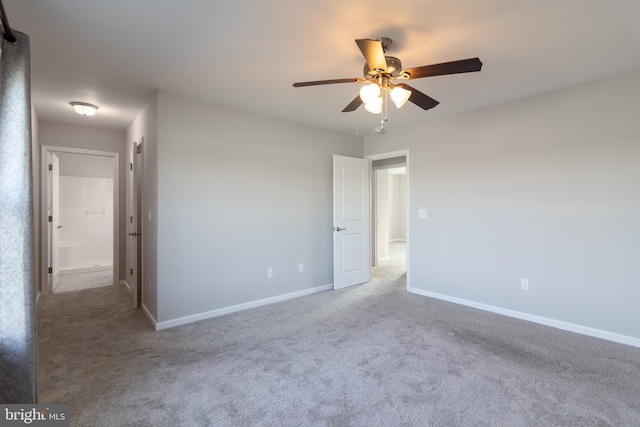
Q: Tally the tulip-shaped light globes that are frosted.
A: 3